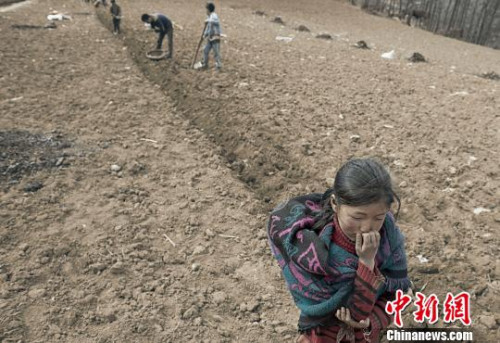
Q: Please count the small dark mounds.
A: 7